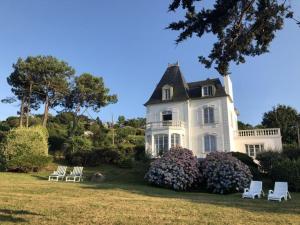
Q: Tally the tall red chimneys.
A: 0